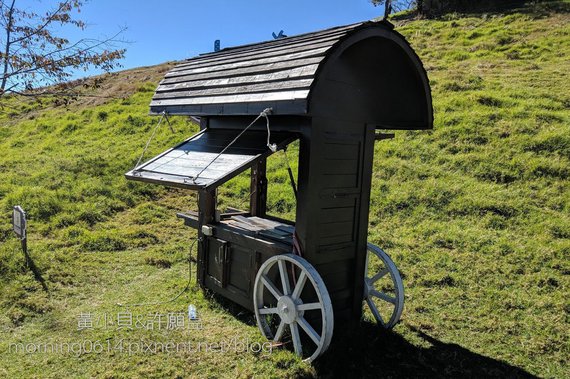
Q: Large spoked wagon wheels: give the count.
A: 2